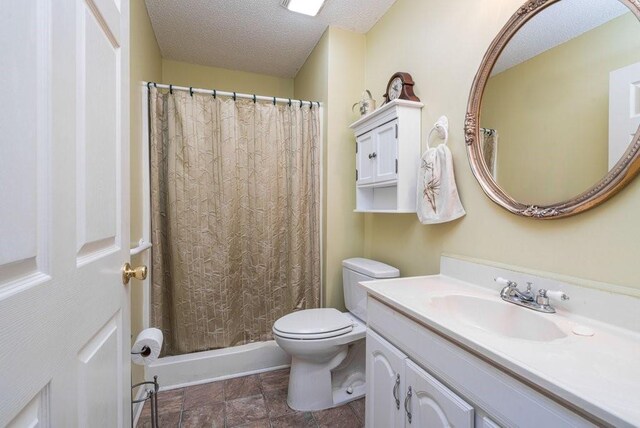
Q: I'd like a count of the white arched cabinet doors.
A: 2